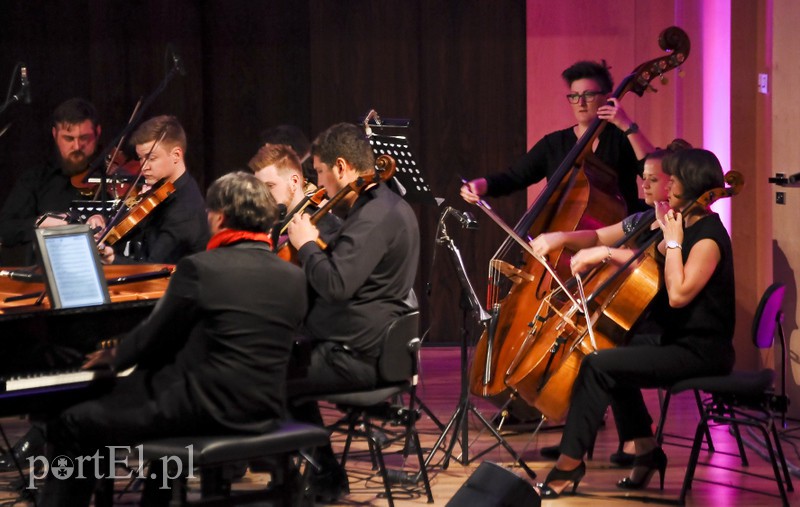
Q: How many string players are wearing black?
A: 7